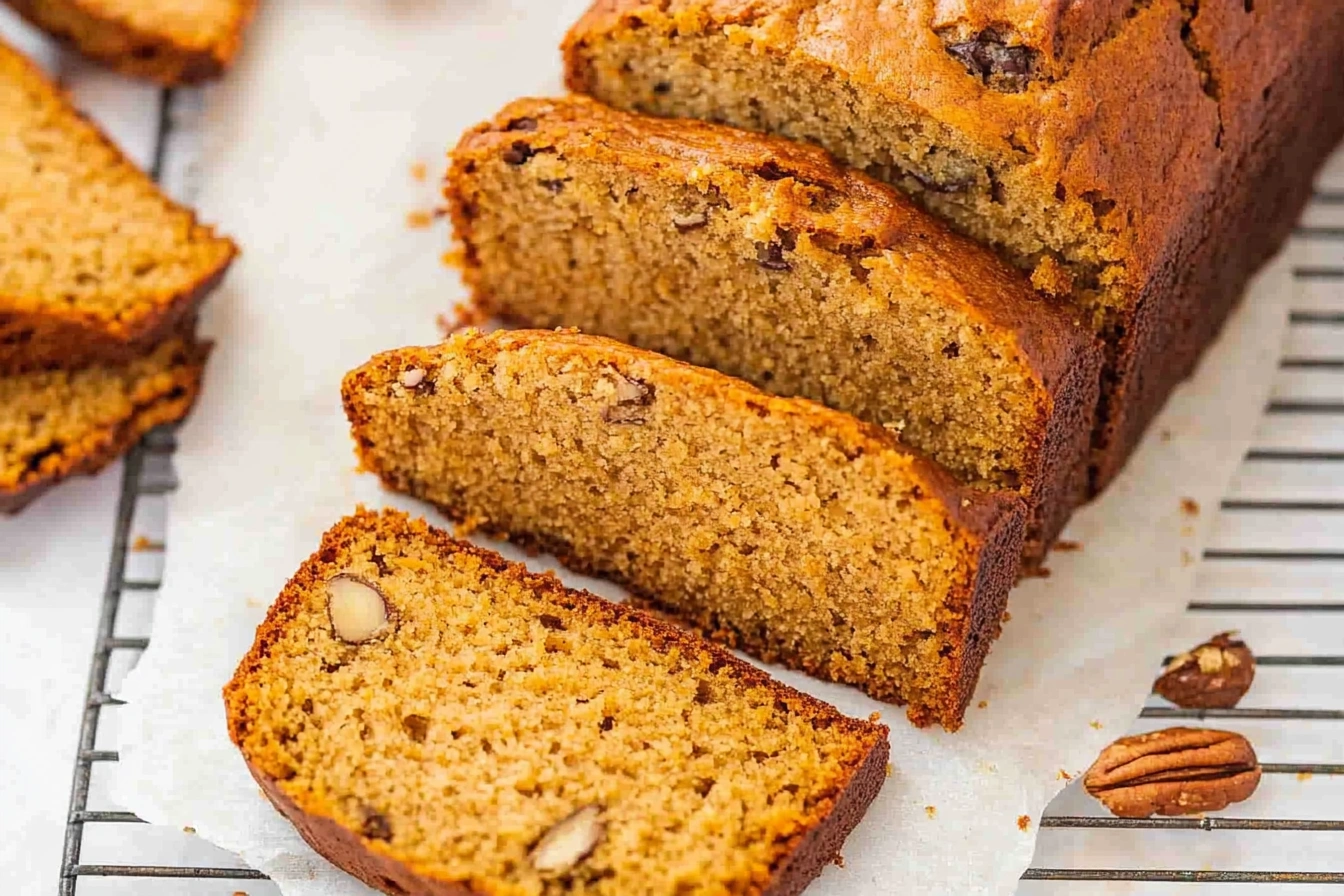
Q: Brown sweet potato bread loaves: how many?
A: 1